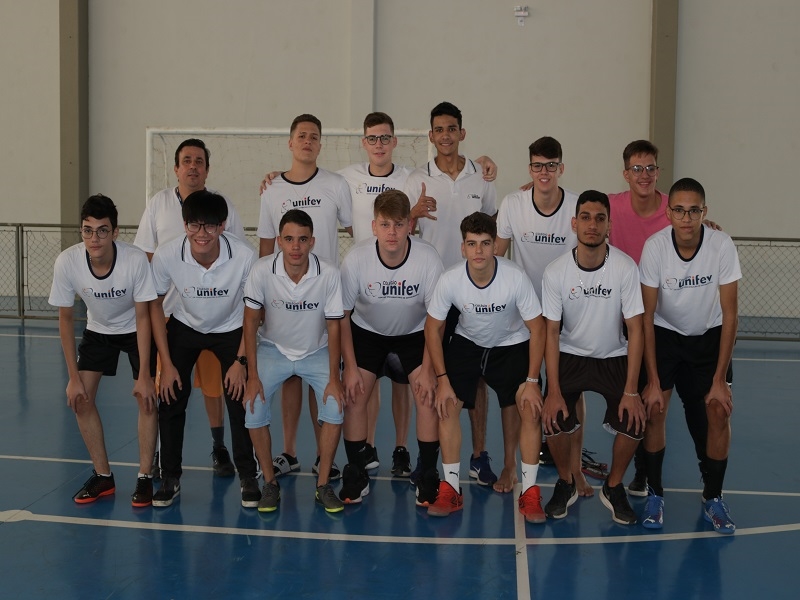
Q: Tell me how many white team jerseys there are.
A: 12